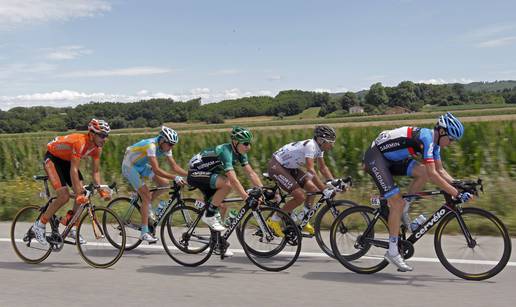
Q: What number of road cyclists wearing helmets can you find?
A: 5